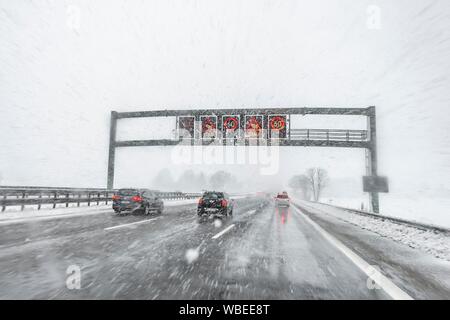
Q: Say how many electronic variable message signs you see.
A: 5